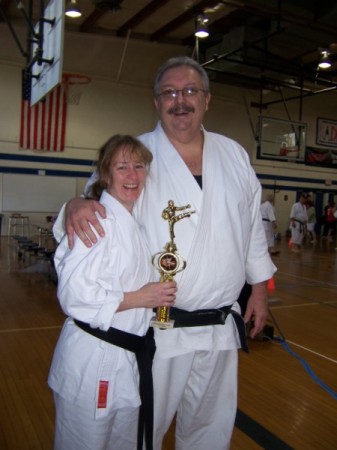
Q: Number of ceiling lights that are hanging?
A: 3